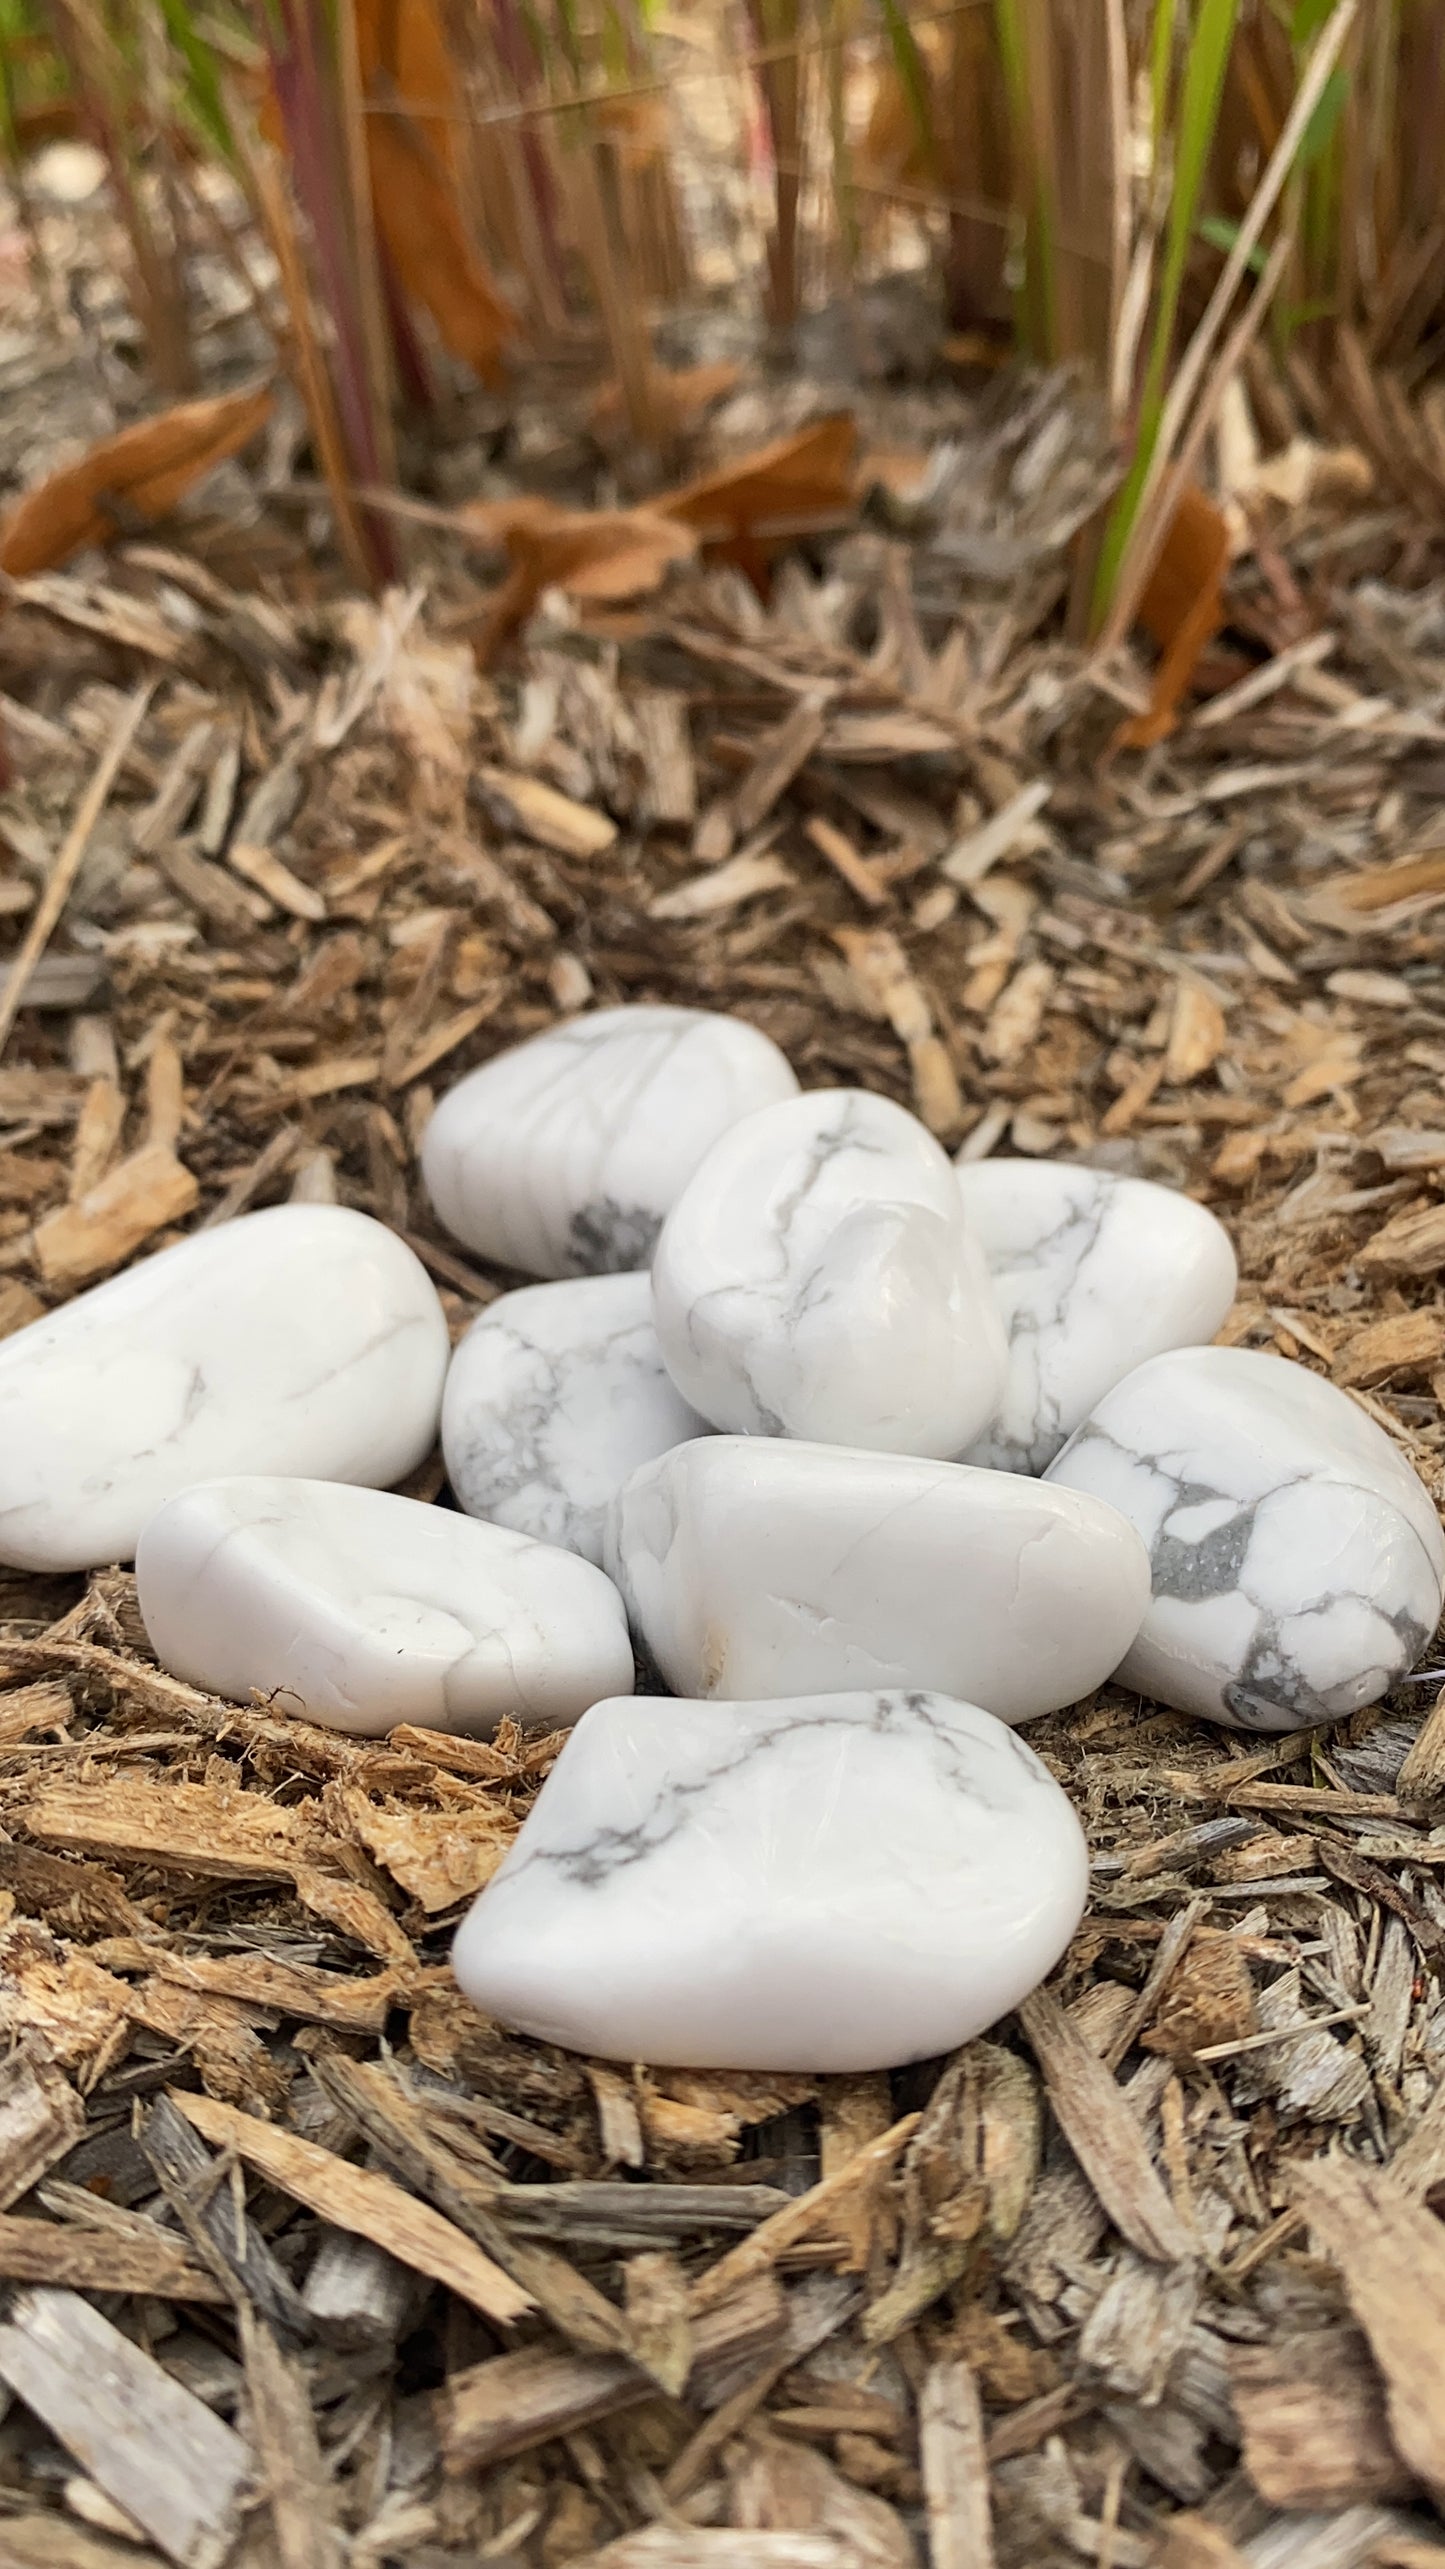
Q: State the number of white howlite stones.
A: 9